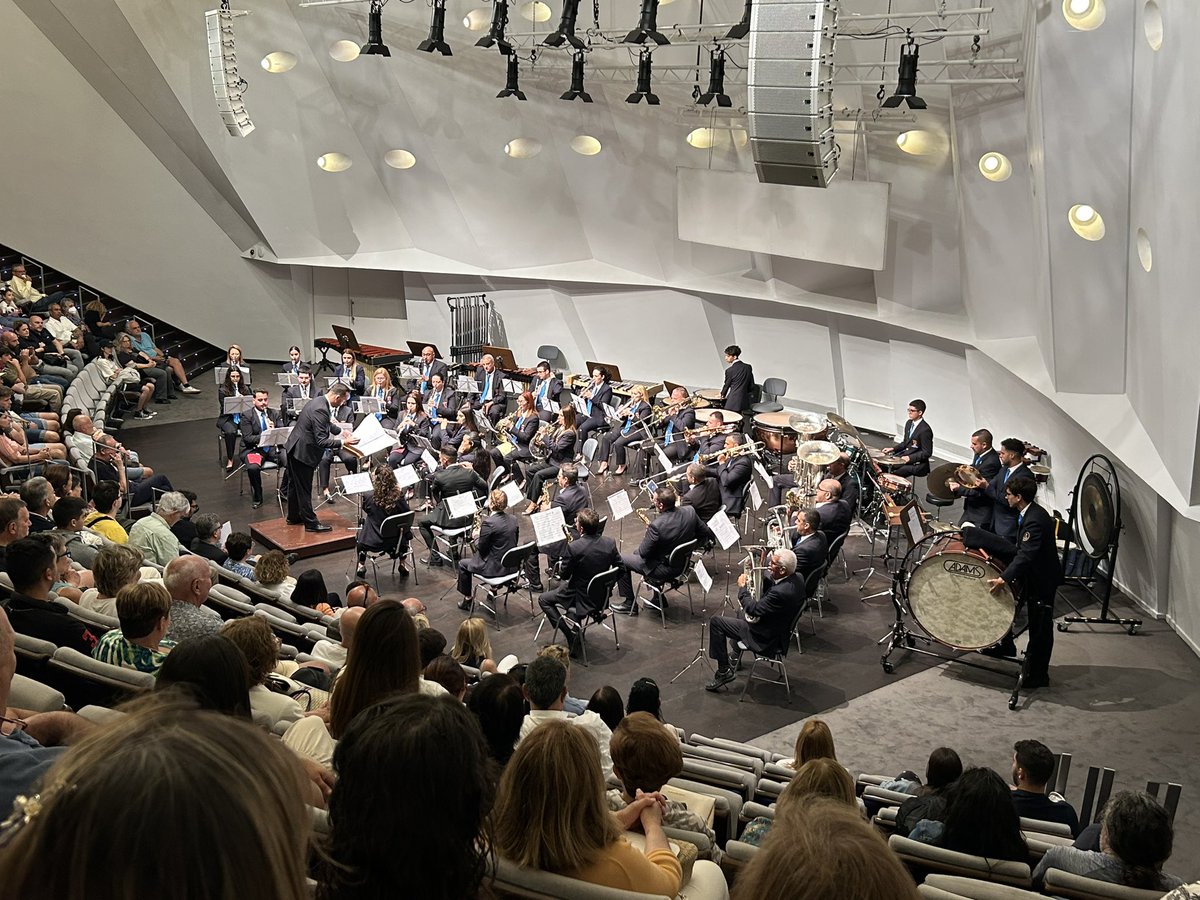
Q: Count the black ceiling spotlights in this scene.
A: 11